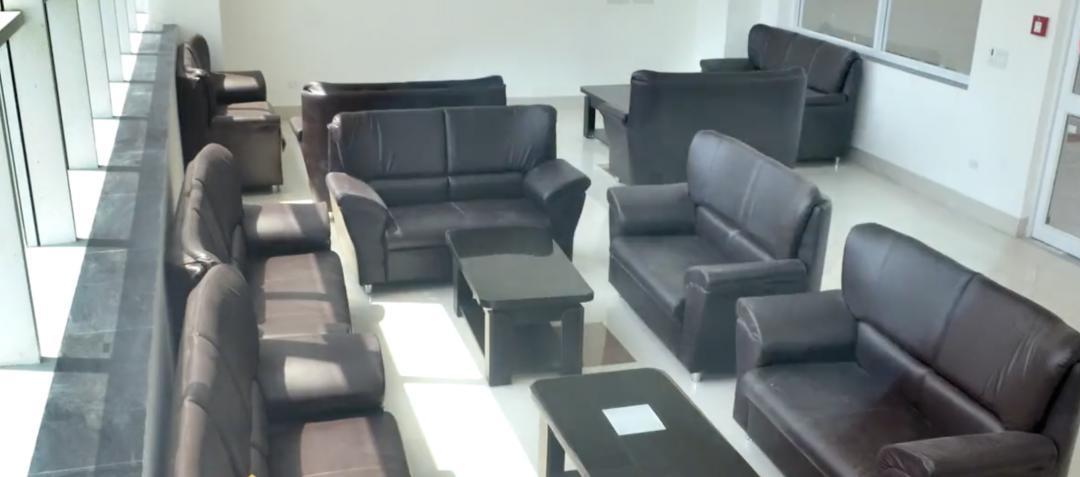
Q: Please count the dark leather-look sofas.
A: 9